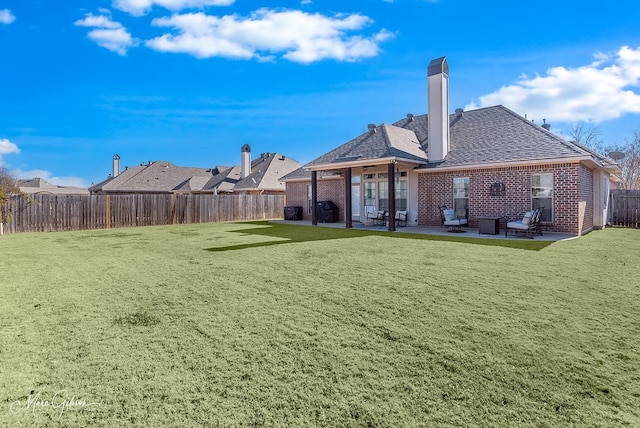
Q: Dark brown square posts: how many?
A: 3